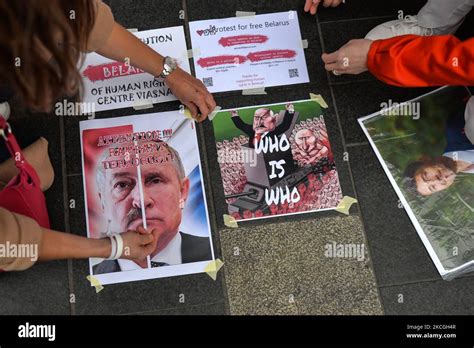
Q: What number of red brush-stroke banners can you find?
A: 4